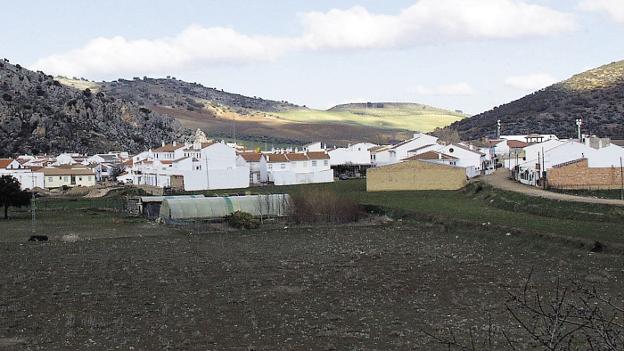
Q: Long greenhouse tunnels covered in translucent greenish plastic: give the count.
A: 1